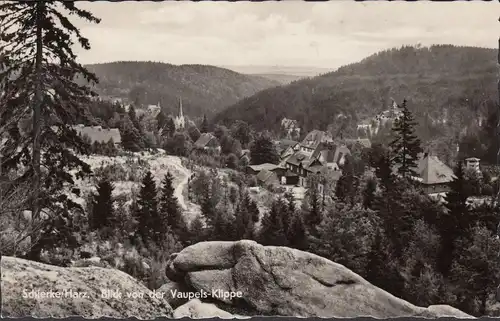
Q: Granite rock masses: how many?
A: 2